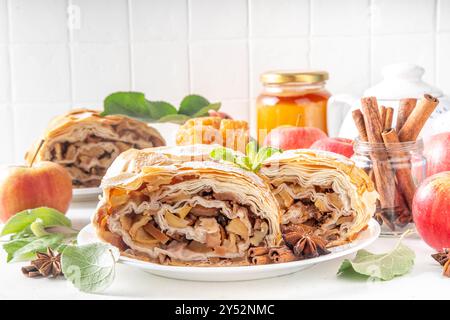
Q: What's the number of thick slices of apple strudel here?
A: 3